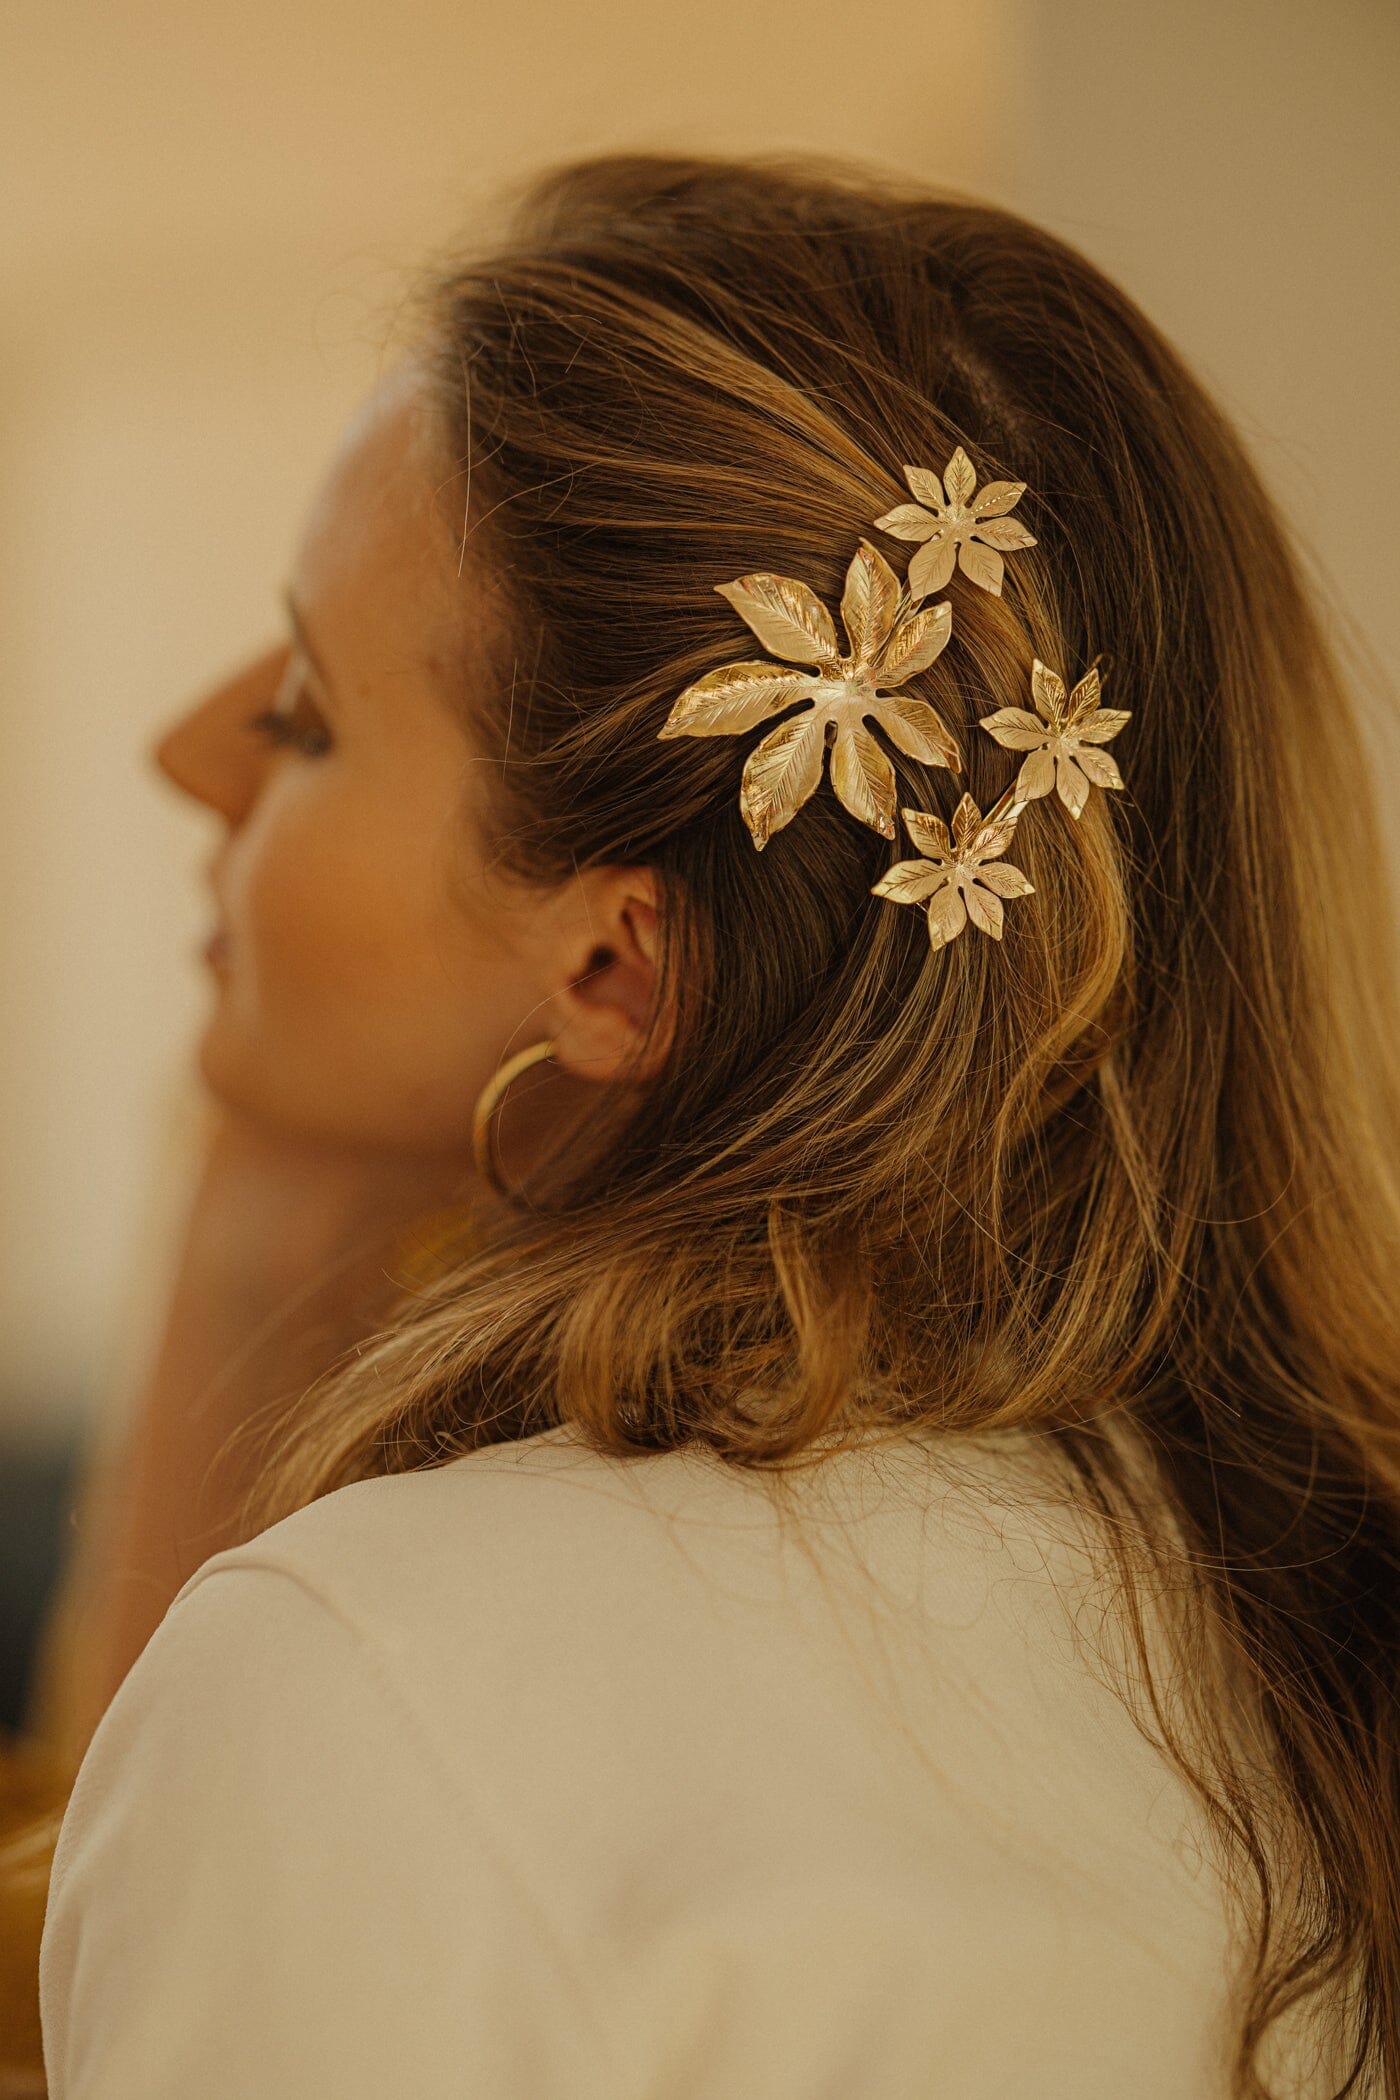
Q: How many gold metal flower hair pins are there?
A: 4